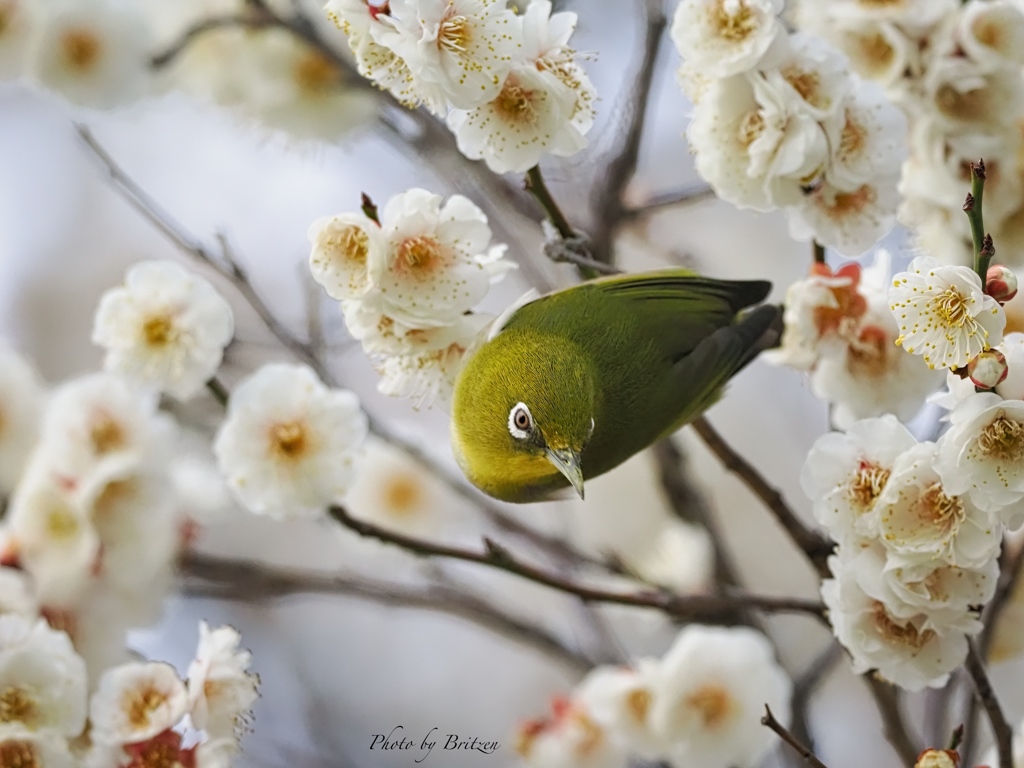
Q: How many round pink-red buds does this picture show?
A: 2